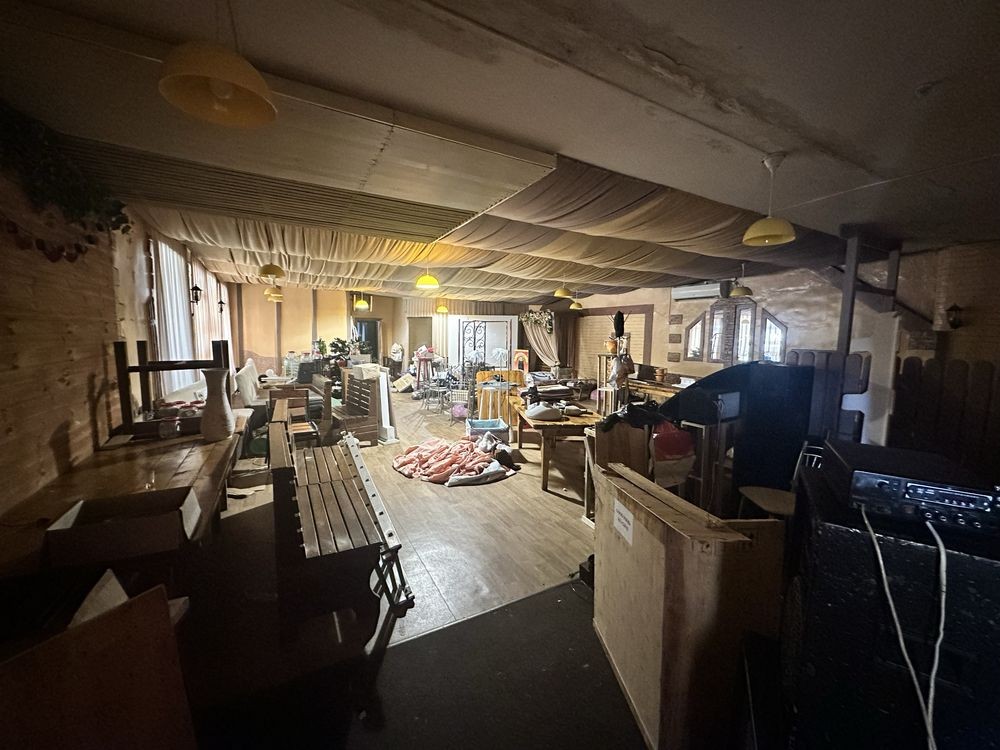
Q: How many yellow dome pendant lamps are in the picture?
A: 11